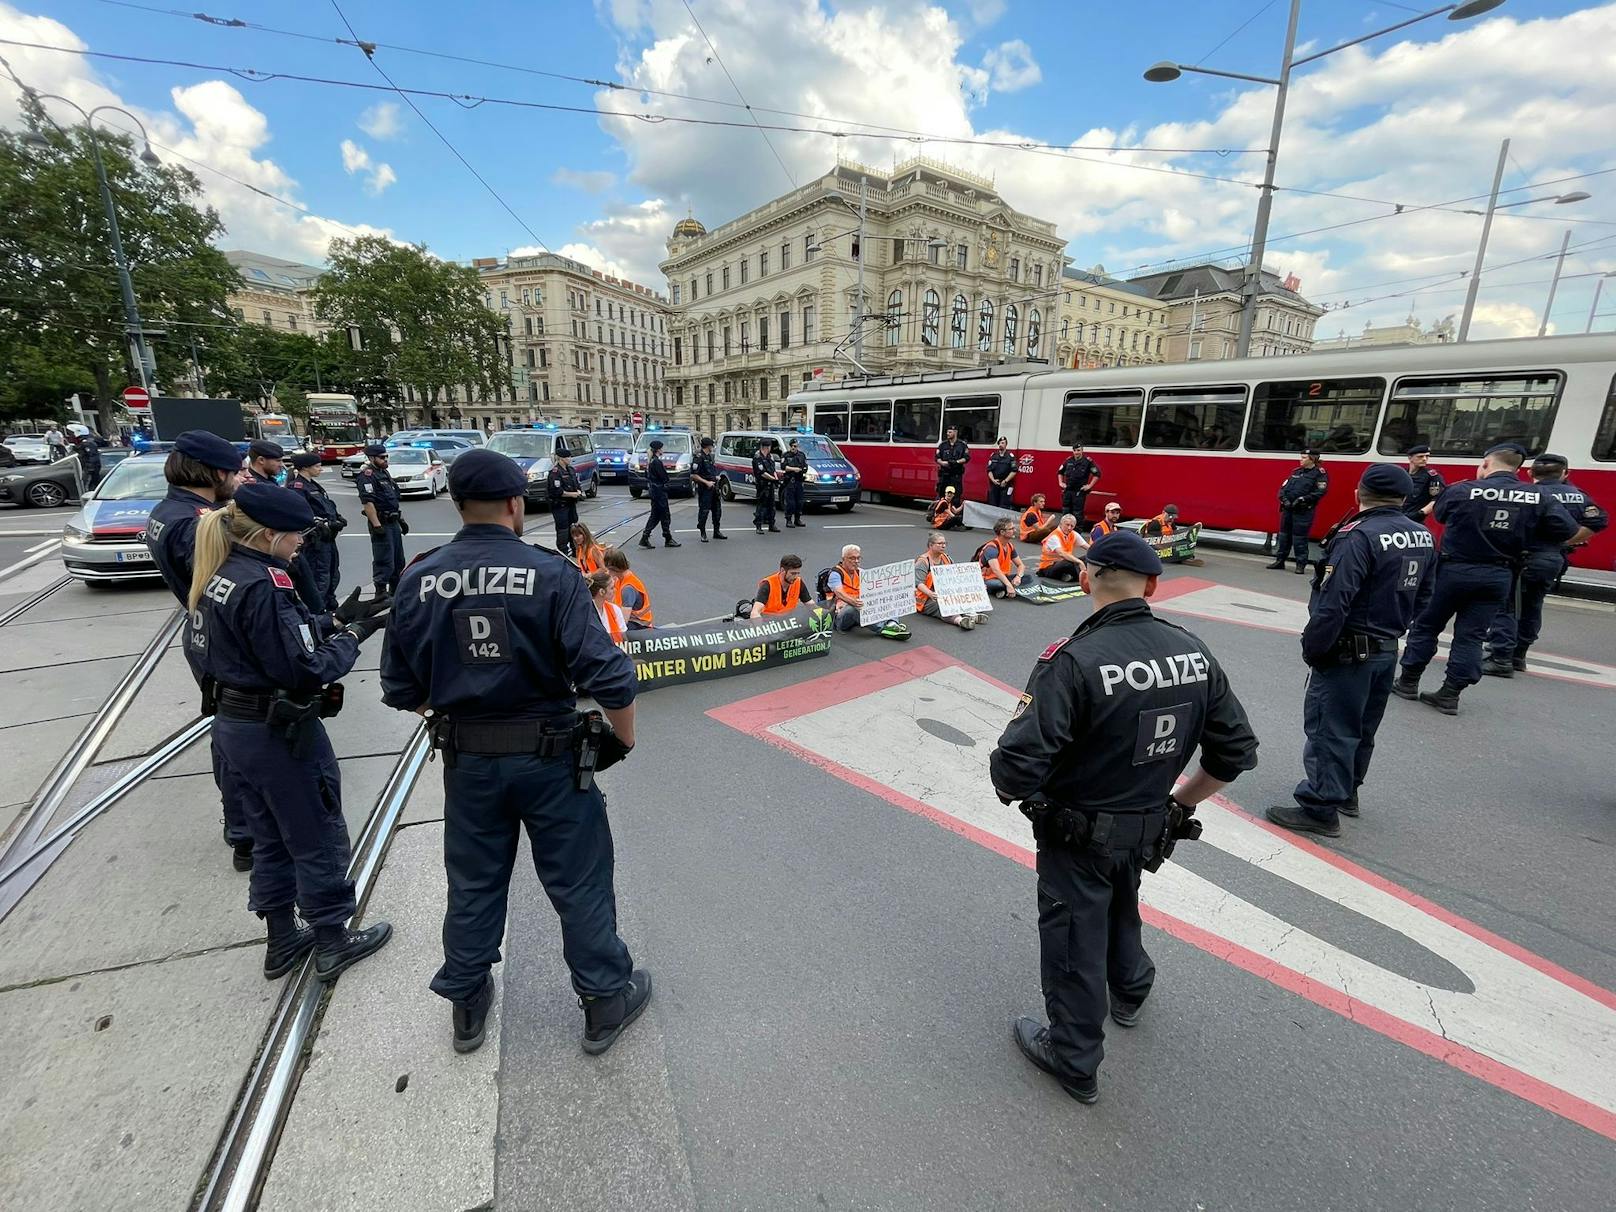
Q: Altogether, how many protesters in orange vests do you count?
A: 12